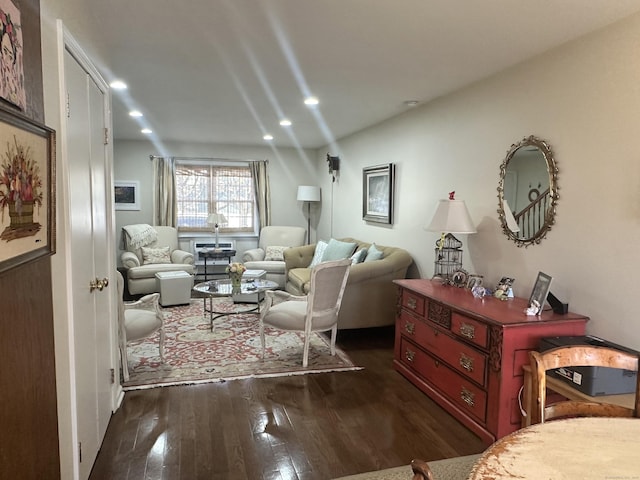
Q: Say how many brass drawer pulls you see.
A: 6